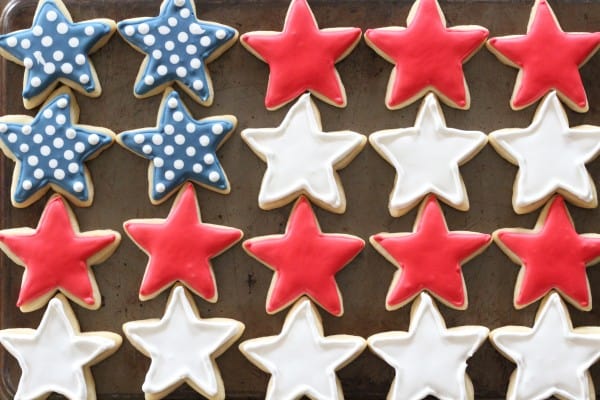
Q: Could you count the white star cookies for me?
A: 8